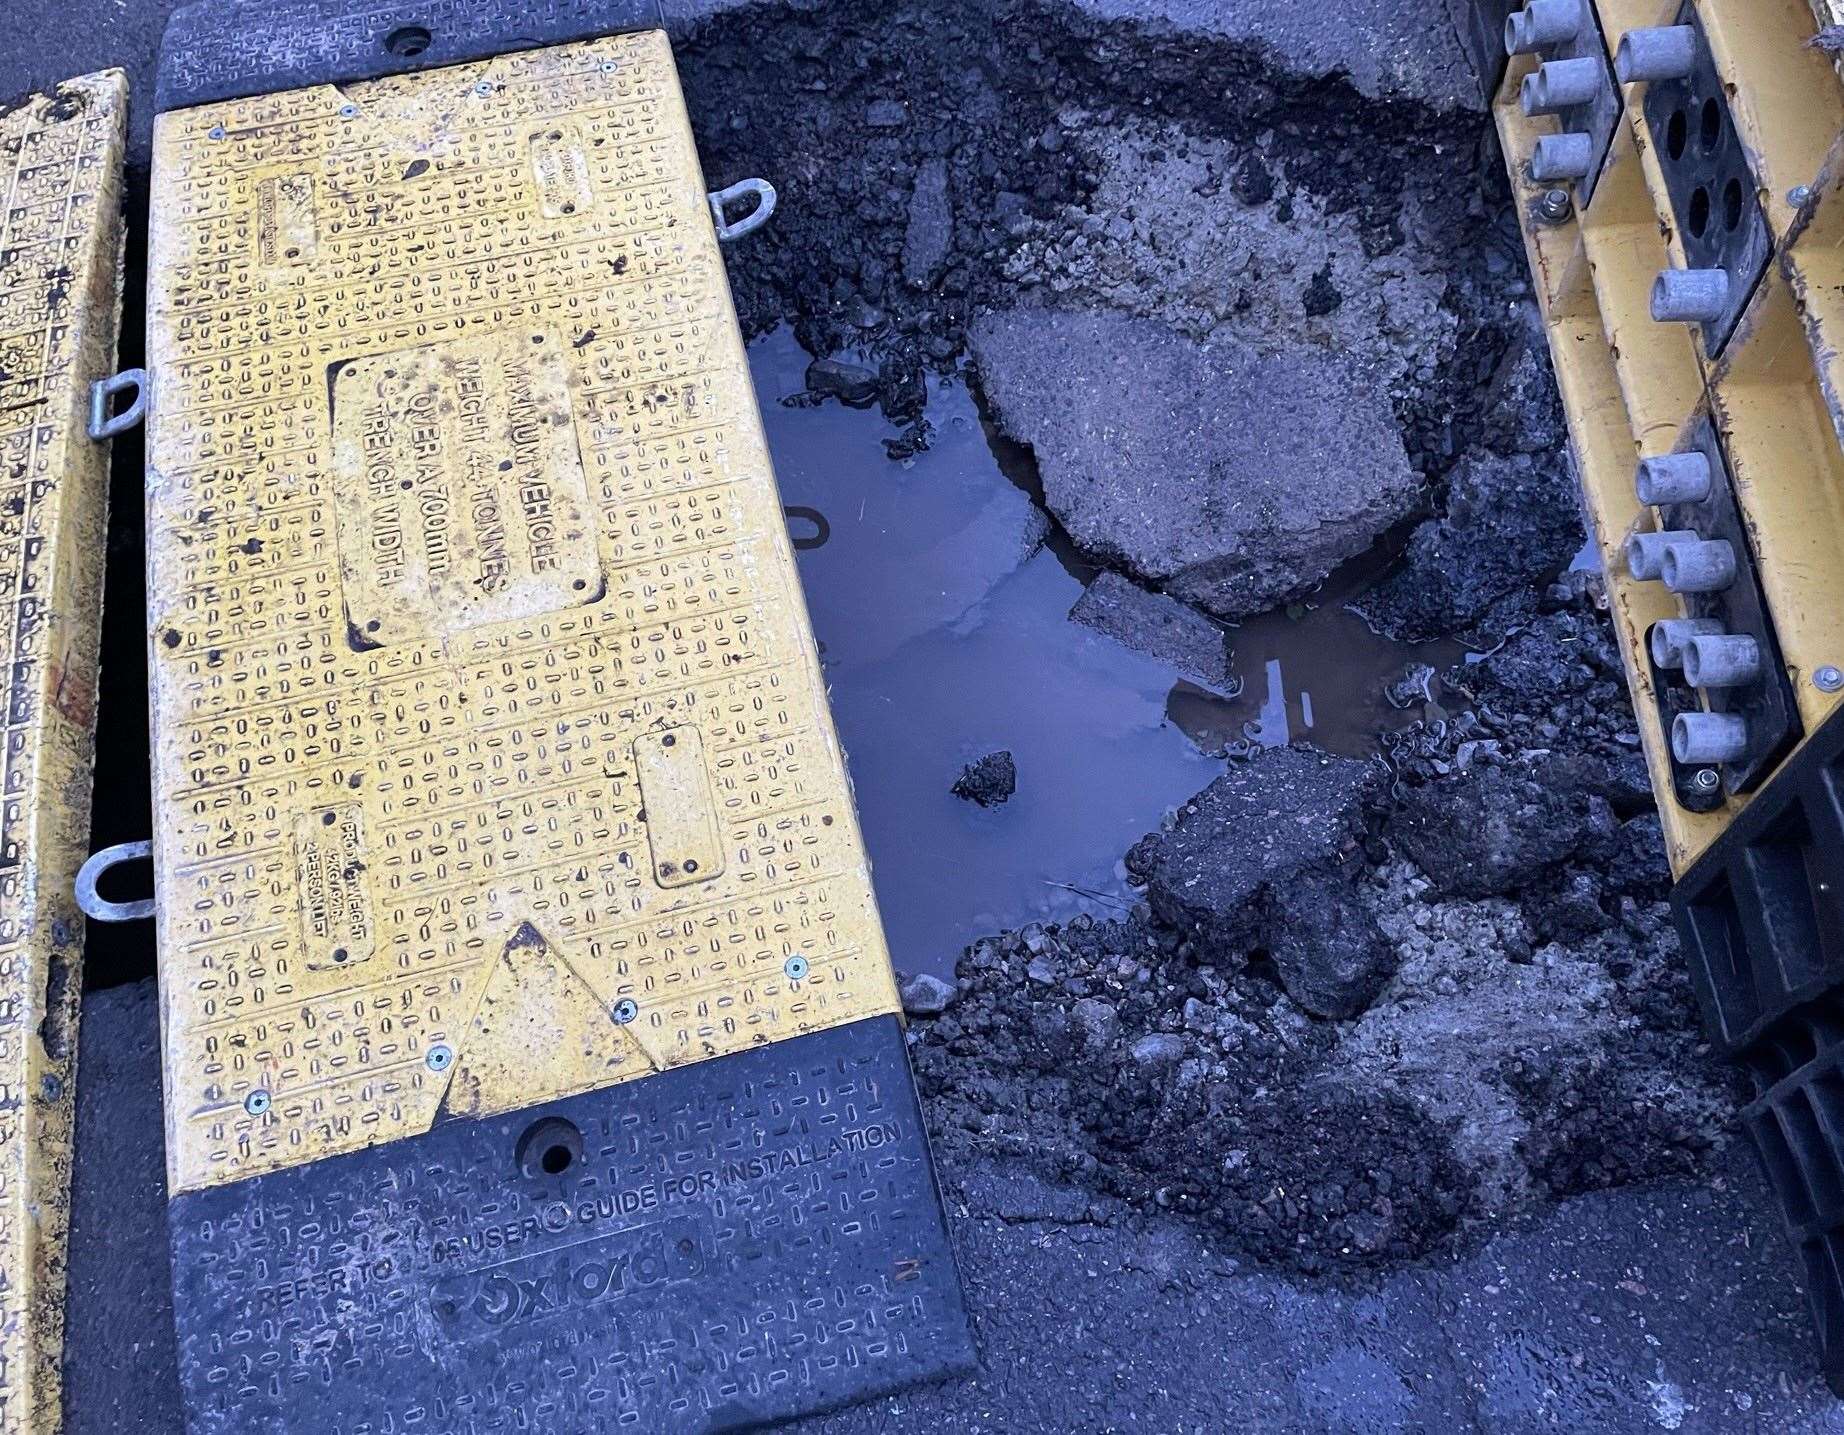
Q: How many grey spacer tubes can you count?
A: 13